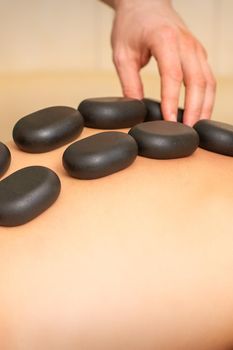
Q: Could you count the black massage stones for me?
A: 8